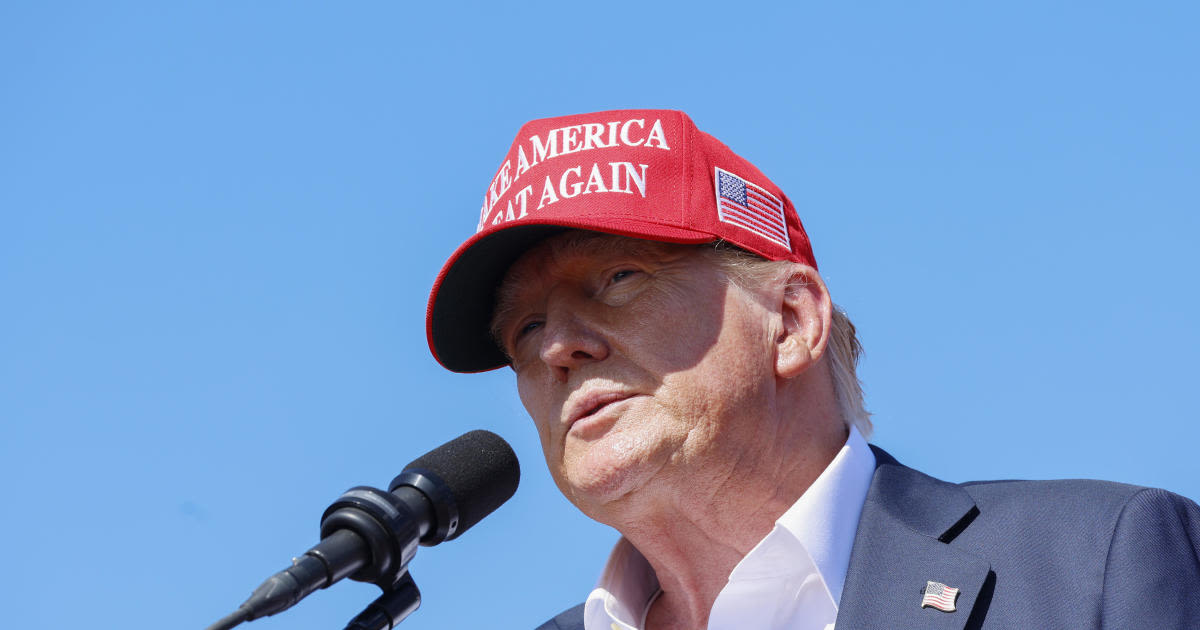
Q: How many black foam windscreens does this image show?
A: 1